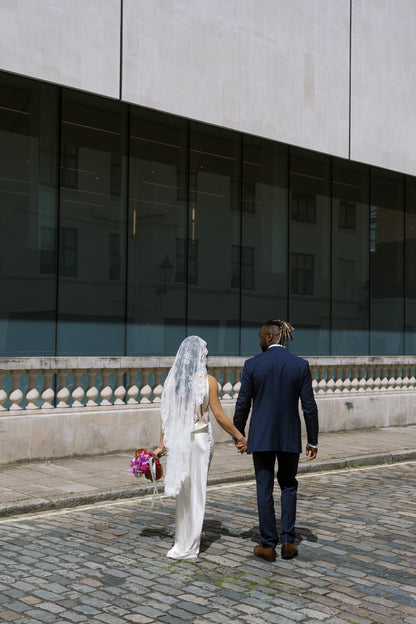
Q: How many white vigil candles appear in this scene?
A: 0